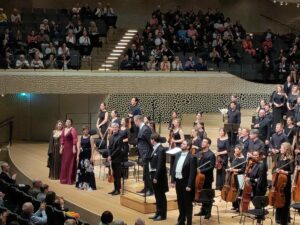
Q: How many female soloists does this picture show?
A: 3